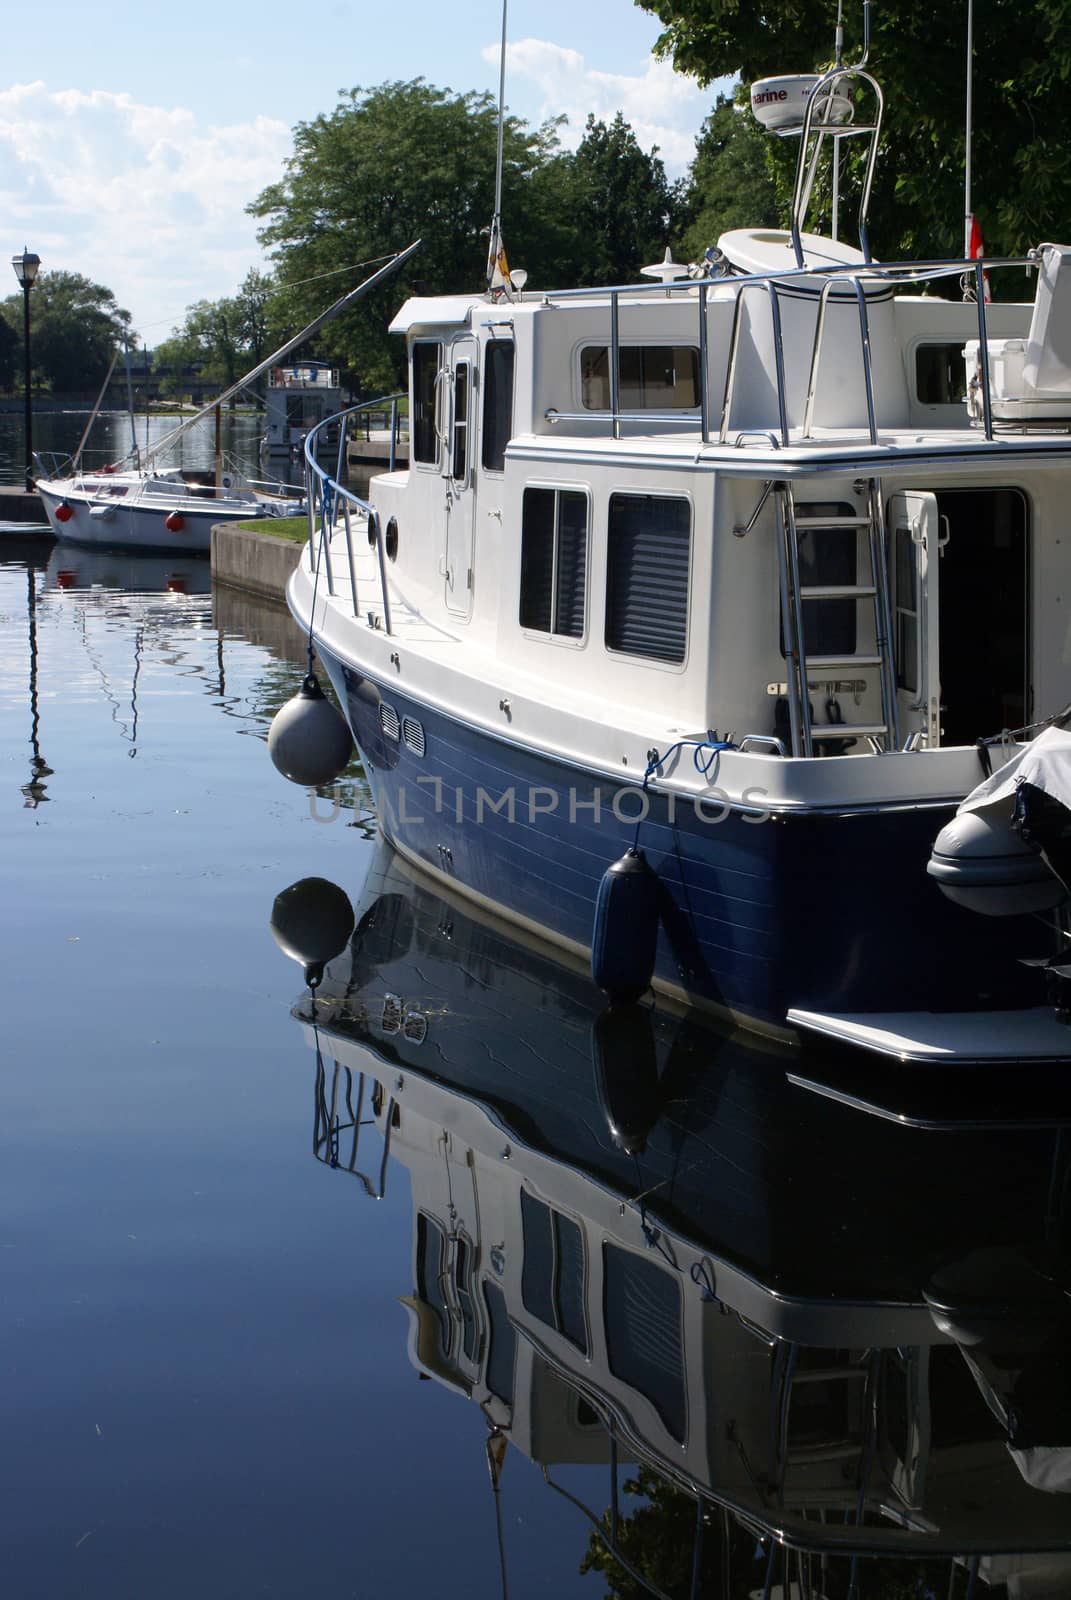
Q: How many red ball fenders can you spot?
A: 2